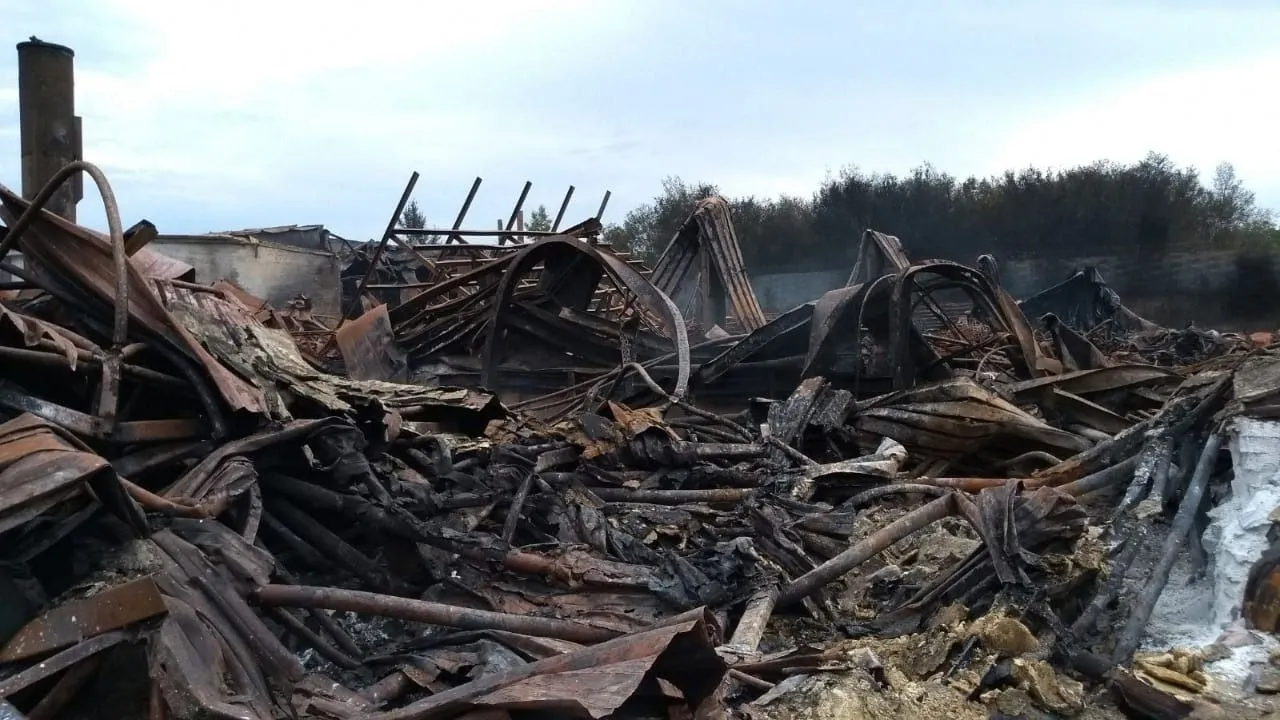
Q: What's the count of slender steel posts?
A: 5